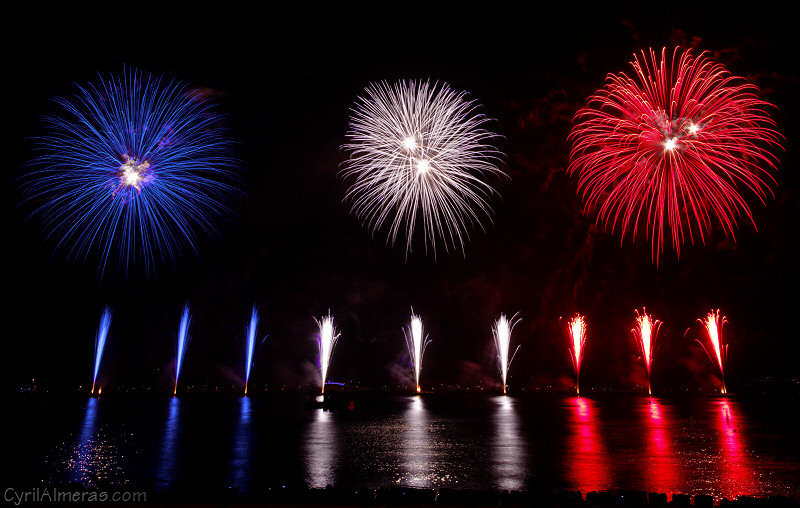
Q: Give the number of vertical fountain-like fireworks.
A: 9